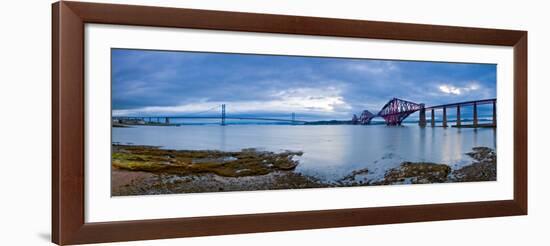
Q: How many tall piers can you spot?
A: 6